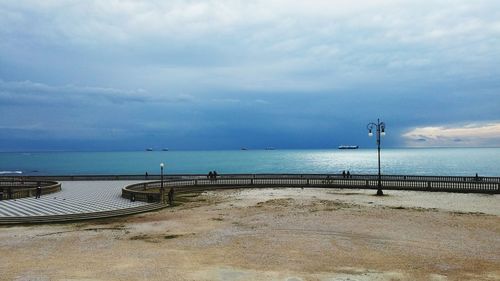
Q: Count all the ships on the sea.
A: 5